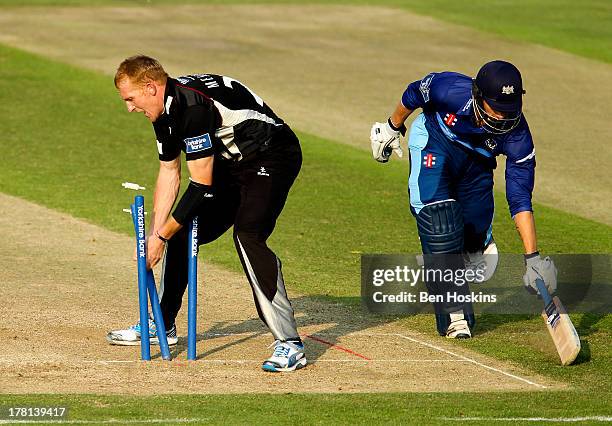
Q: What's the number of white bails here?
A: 2